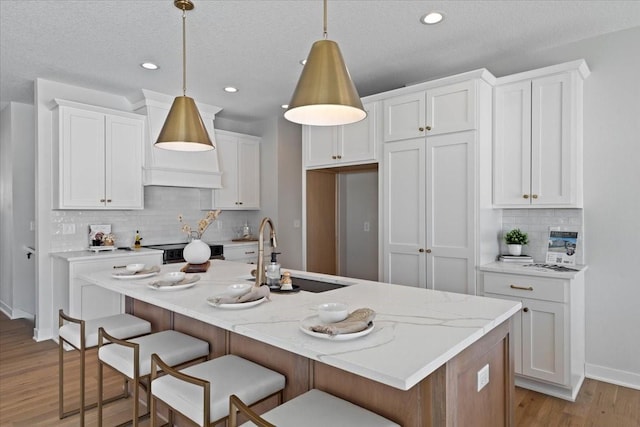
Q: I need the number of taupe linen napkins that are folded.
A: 4